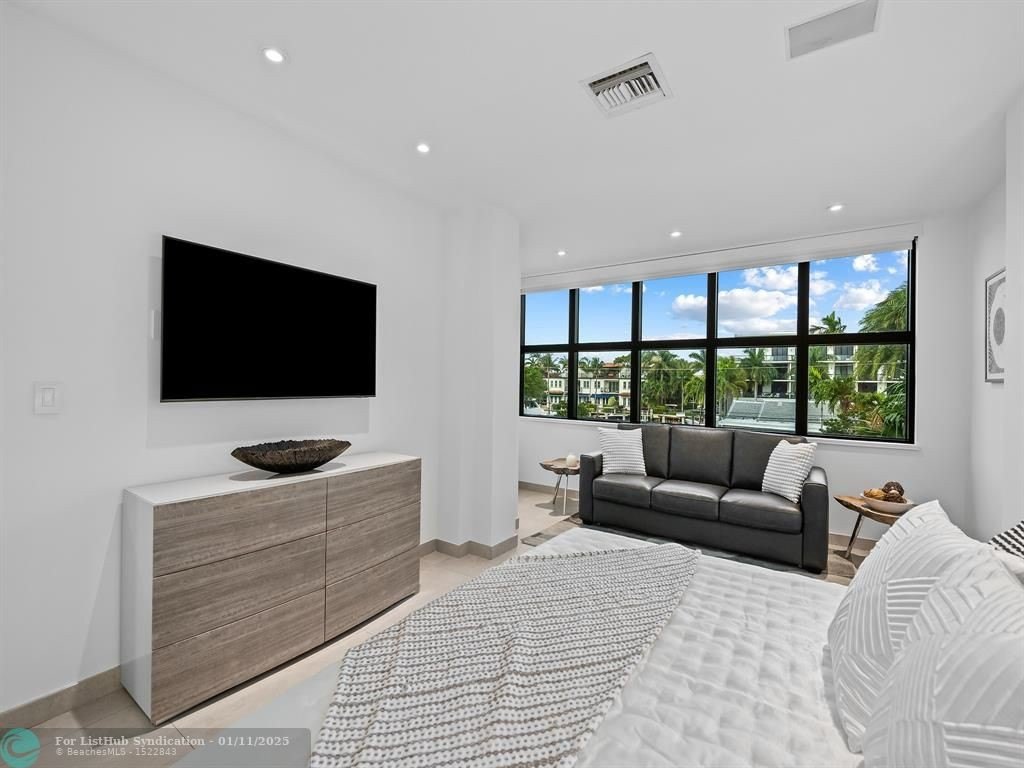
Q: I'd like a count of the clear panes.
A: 10